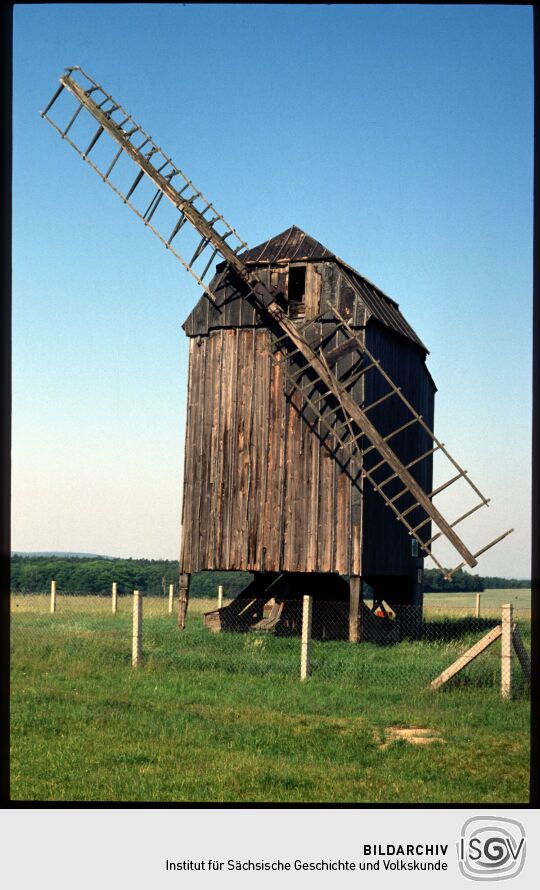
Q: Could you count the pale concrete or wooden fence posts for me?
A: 8